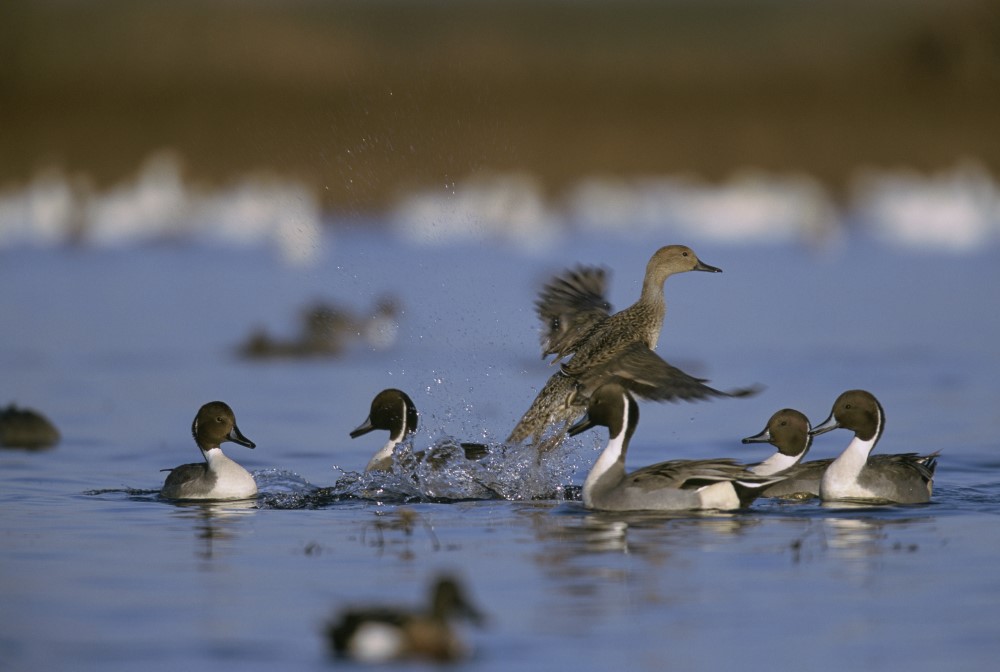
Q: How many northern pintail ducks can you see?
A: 6